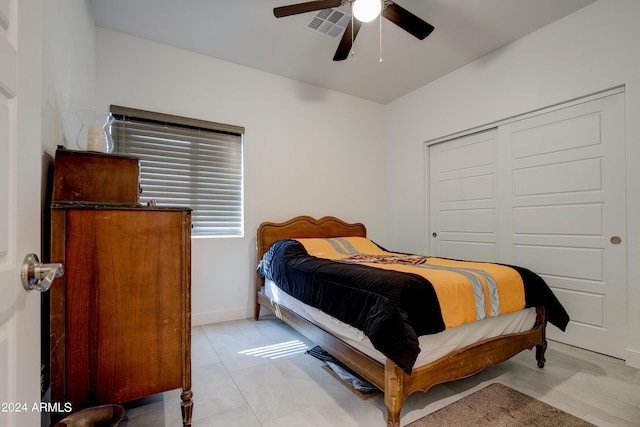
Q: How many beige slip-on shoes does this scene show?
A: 0